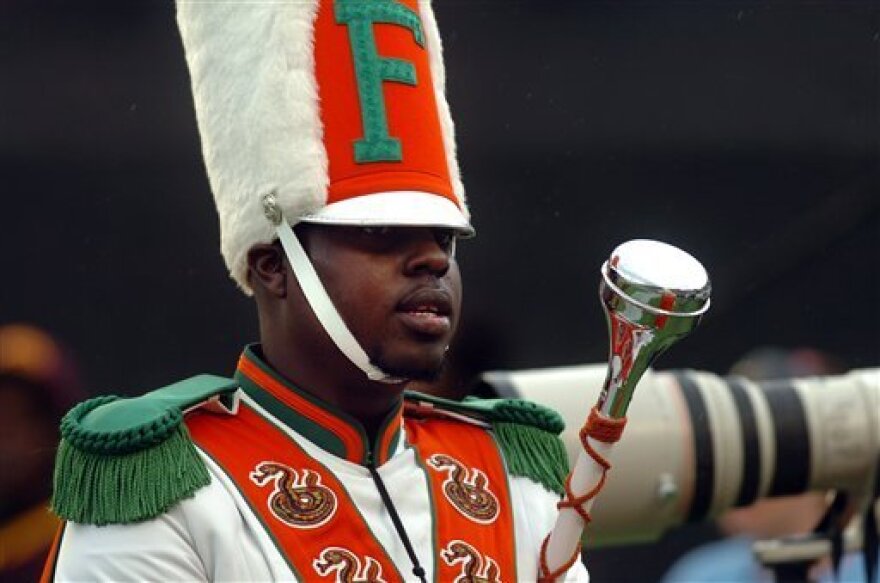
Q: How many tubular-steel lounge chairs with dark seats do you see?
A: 0